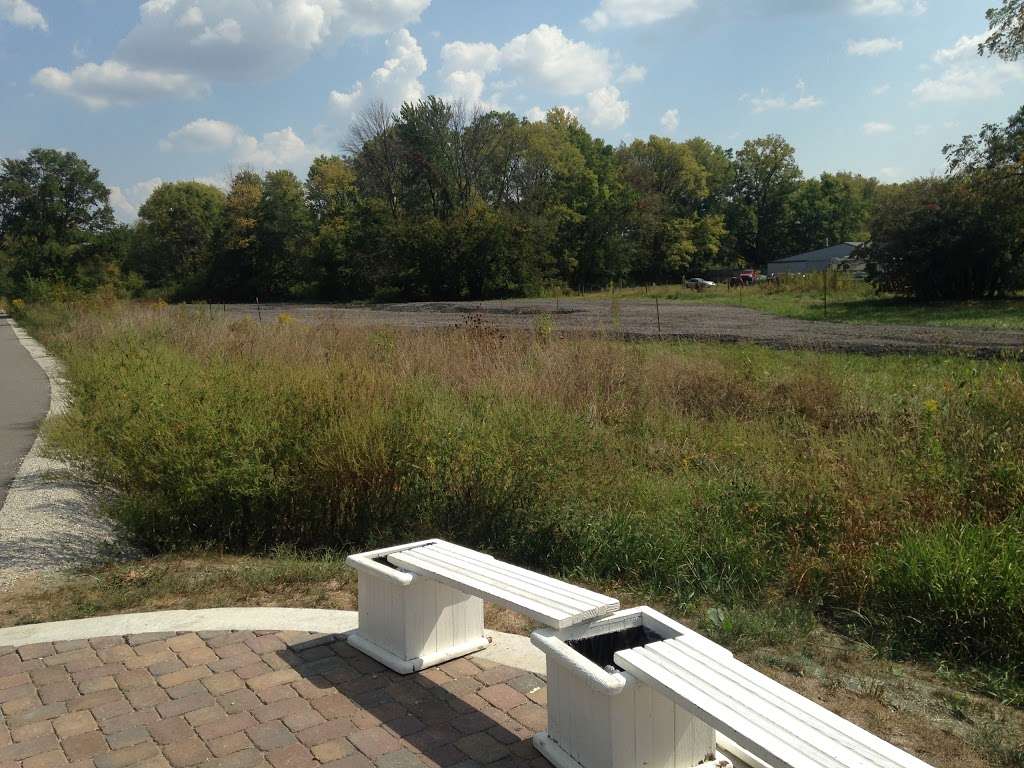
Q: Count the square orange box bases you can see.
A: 0